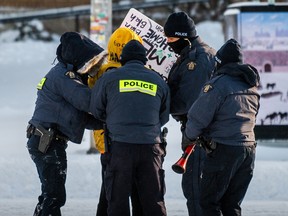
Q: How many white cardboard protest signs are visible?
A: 1